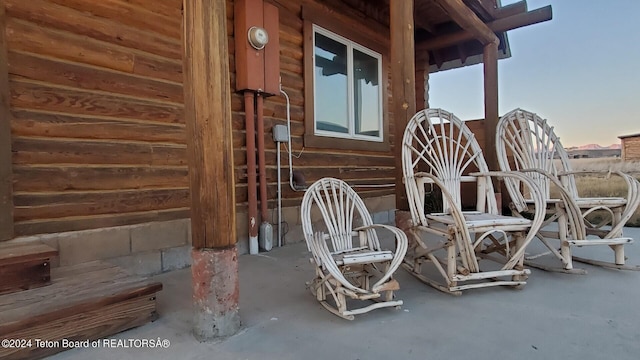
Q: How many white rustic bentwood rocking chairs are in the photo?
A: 3